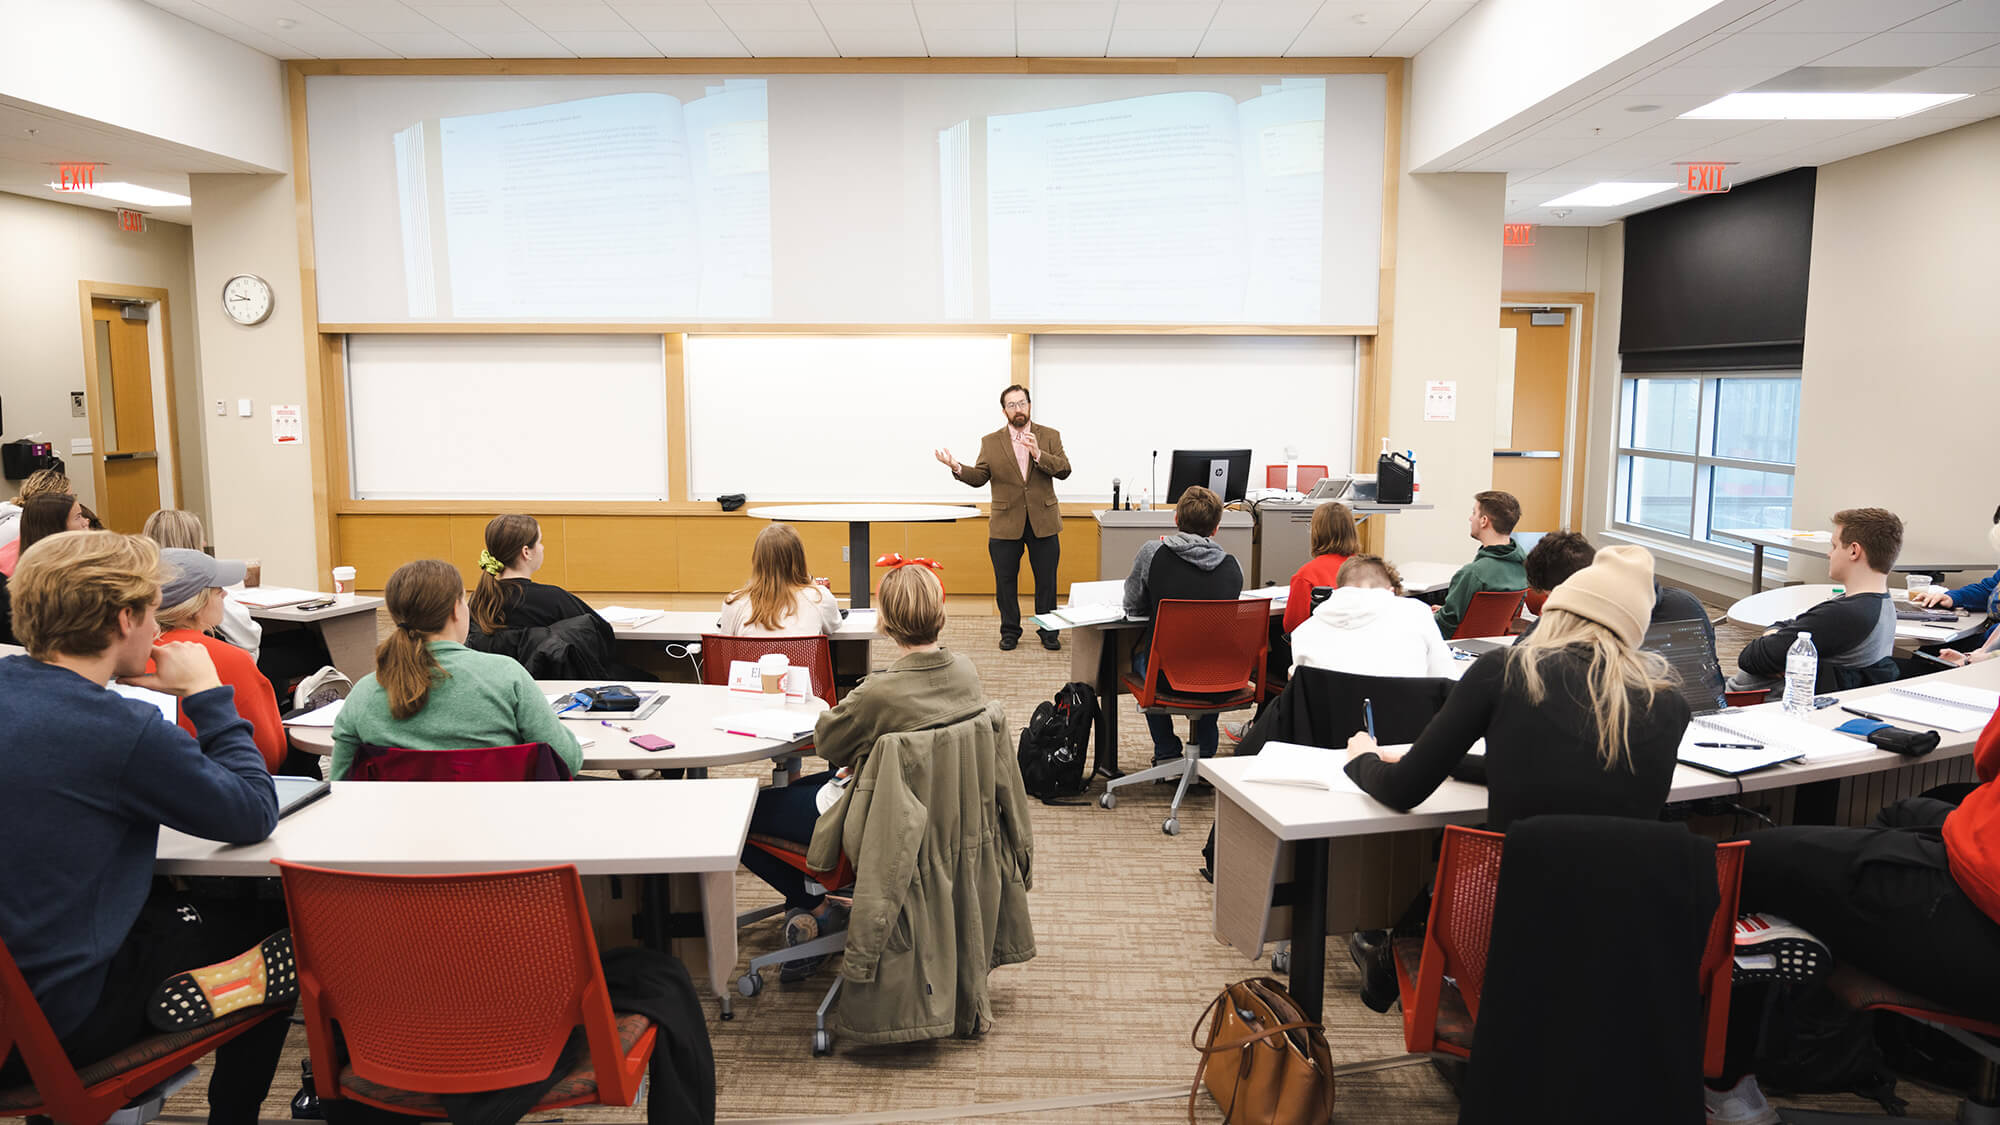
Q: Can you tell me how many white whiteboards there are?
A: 3